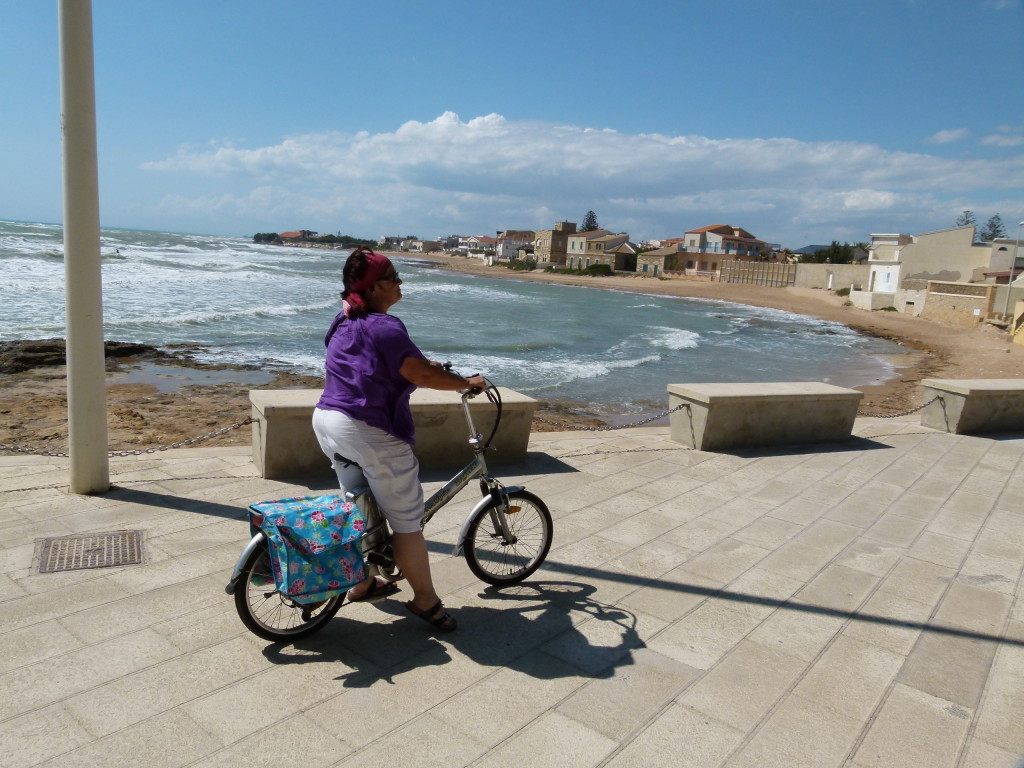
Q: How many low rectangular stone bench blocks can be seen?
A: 3